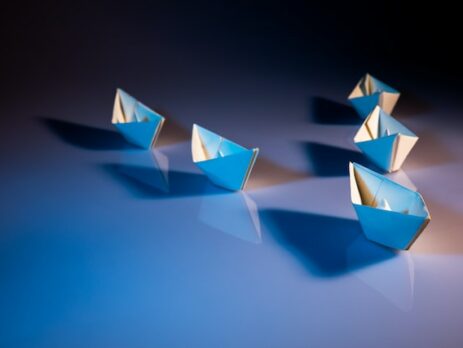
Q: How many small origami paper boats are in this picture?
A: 5